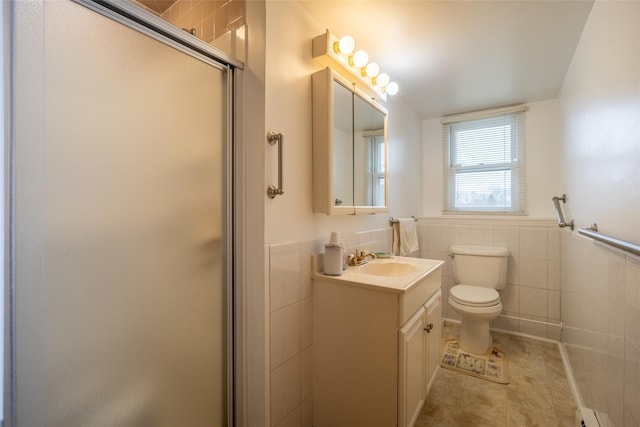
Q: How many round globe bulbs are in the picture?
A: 5